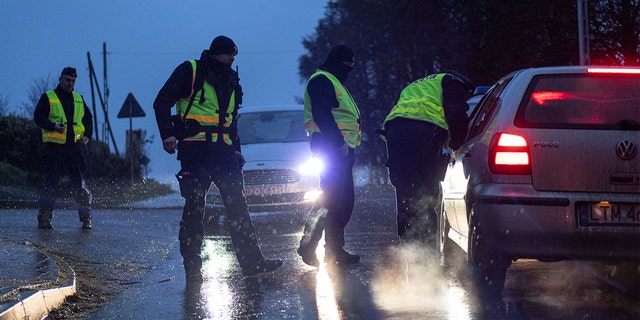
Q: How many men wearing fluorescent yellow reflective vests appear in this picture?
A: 4